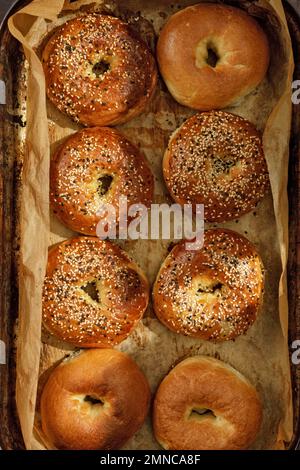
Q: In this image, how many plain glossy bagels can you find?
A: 3